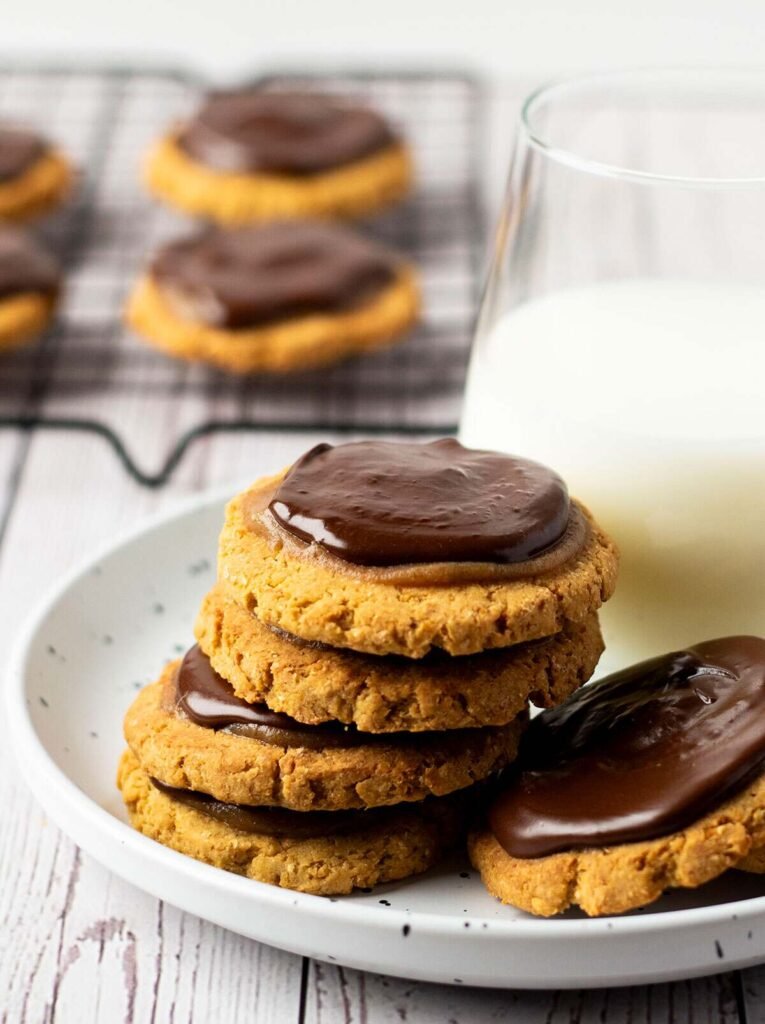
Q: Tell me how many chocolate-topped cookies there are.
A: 9